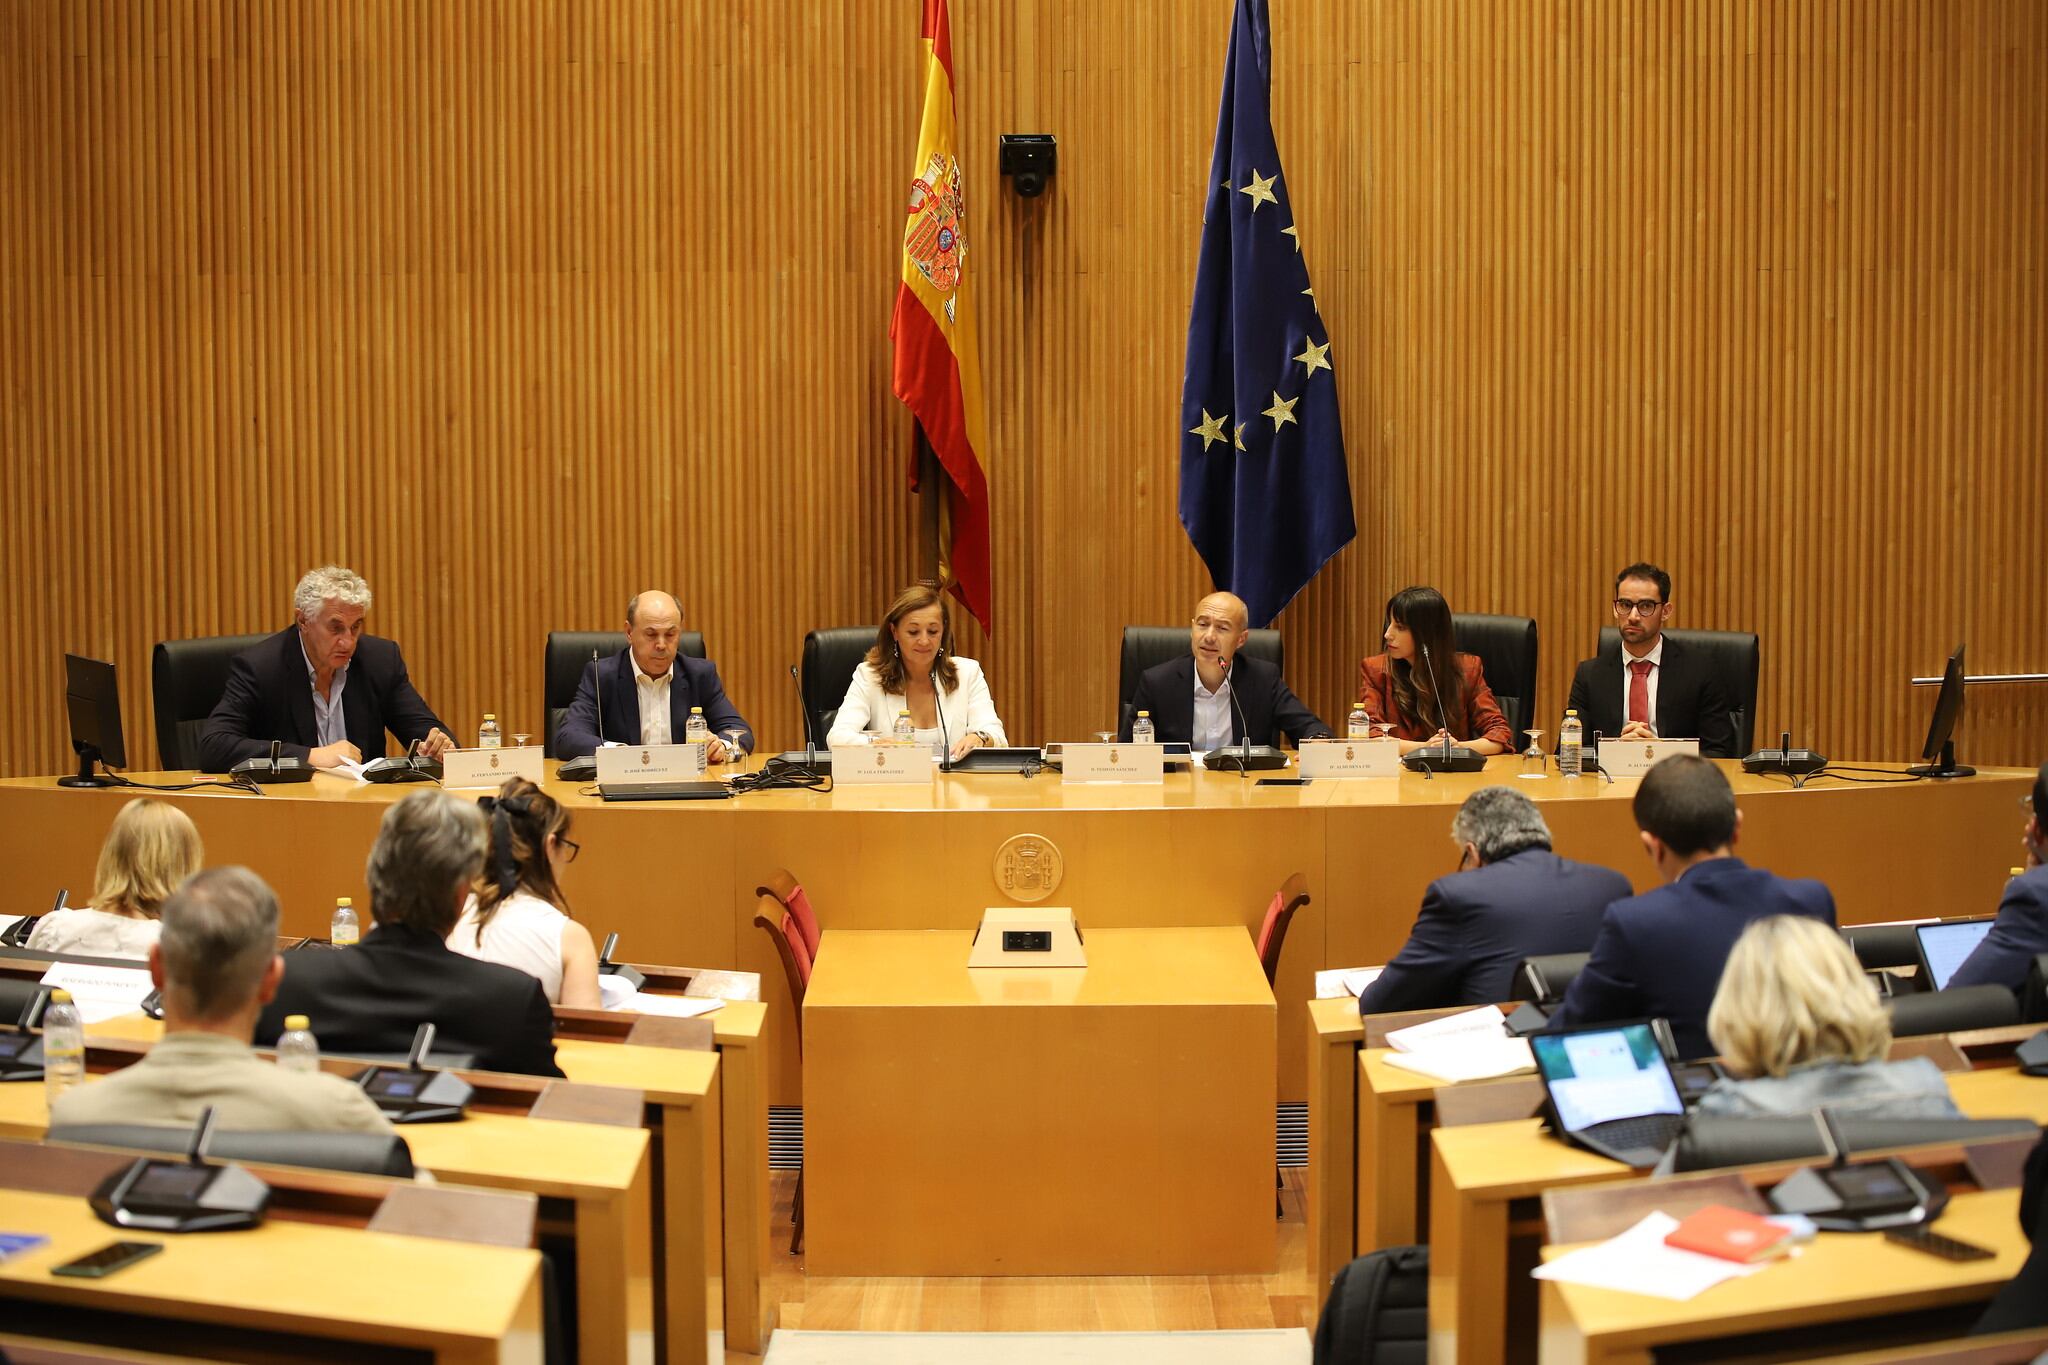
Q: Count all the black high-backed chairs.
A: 6